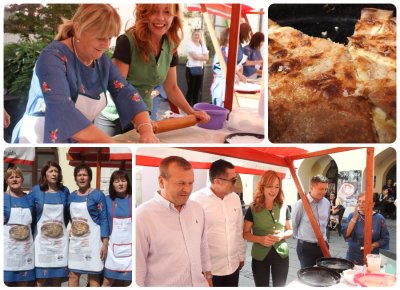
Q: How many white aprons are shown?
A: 5